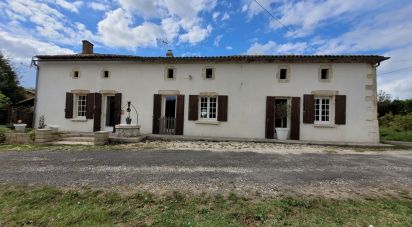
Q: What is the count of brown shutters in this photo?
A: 12